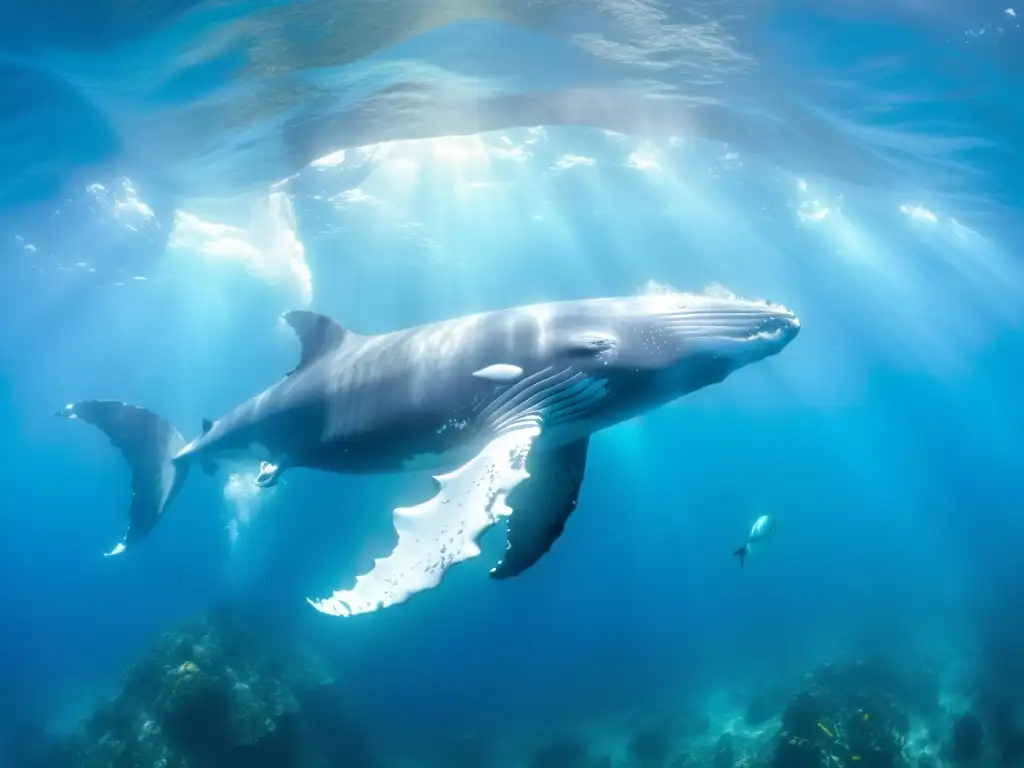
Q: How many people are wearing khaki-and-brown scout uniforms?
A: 0